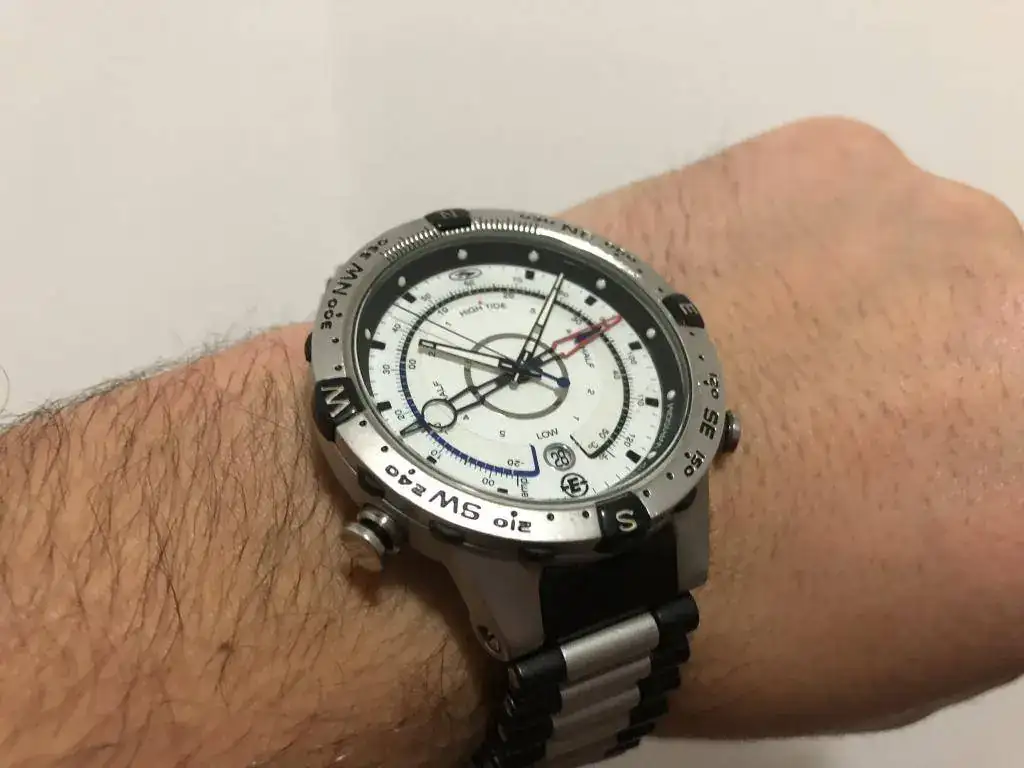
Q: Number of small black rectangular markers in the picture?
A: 10